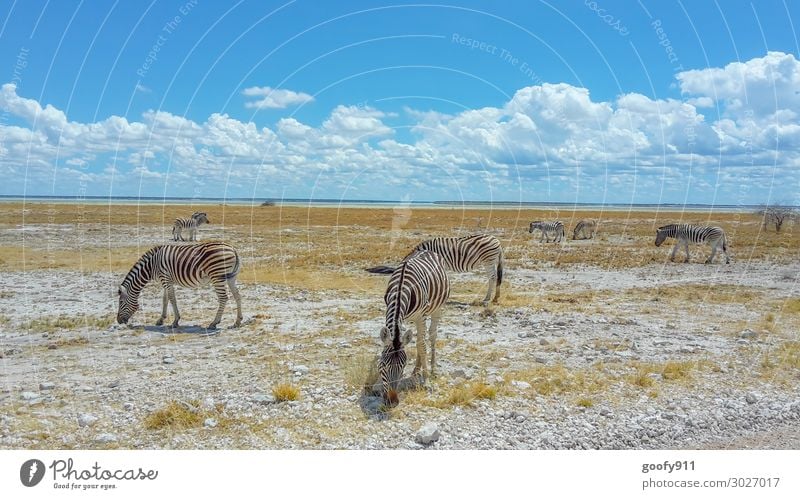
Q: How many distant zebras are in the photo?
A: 4